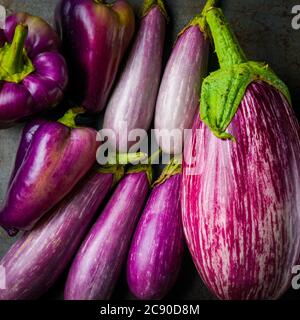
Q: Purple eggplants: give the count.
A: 6